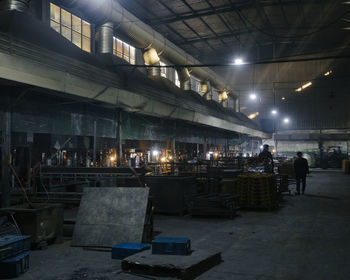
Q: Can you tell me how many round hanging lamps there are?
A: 4